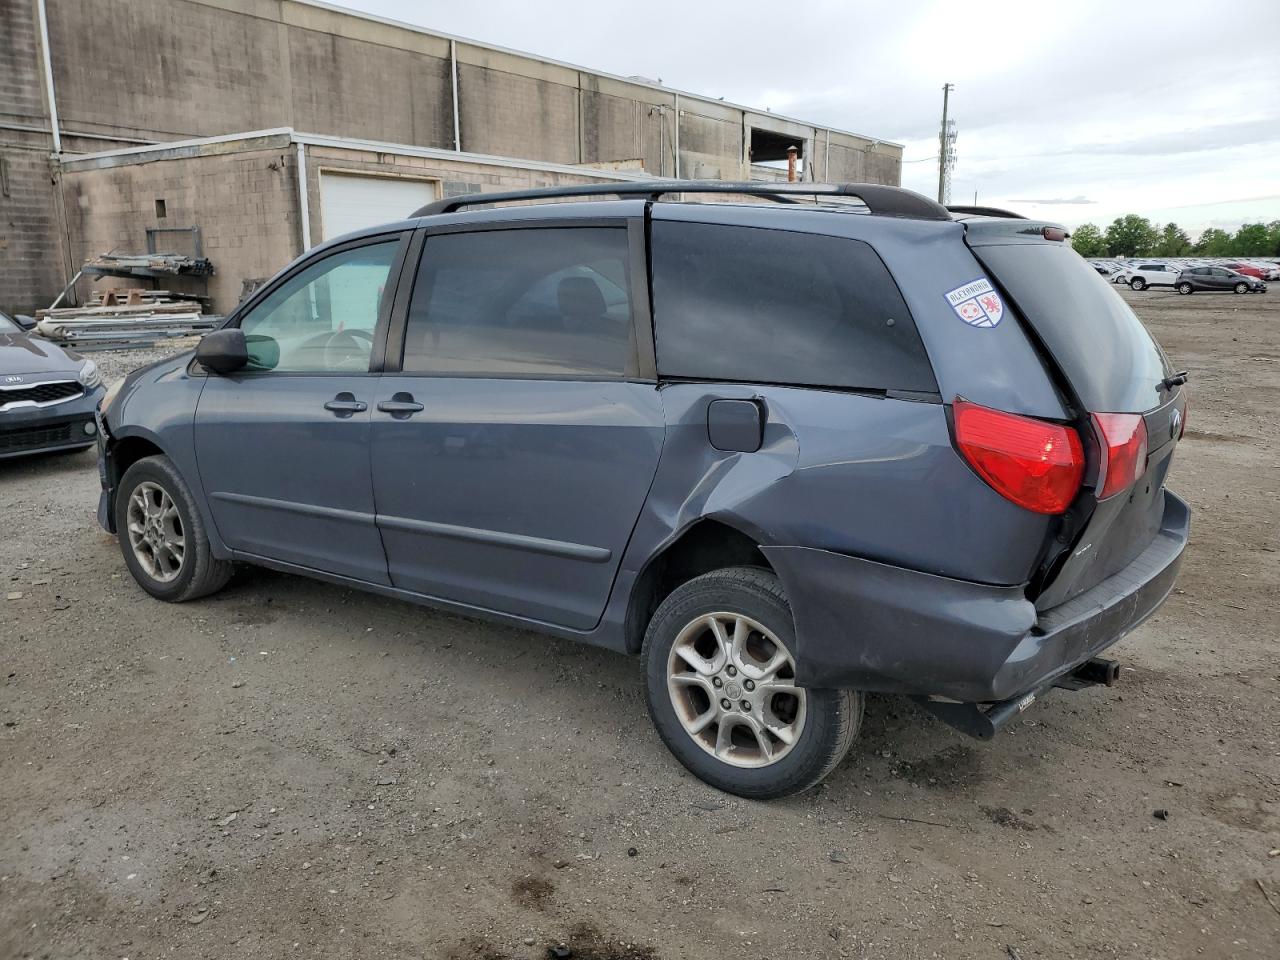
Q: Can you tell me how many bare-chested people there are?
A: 0